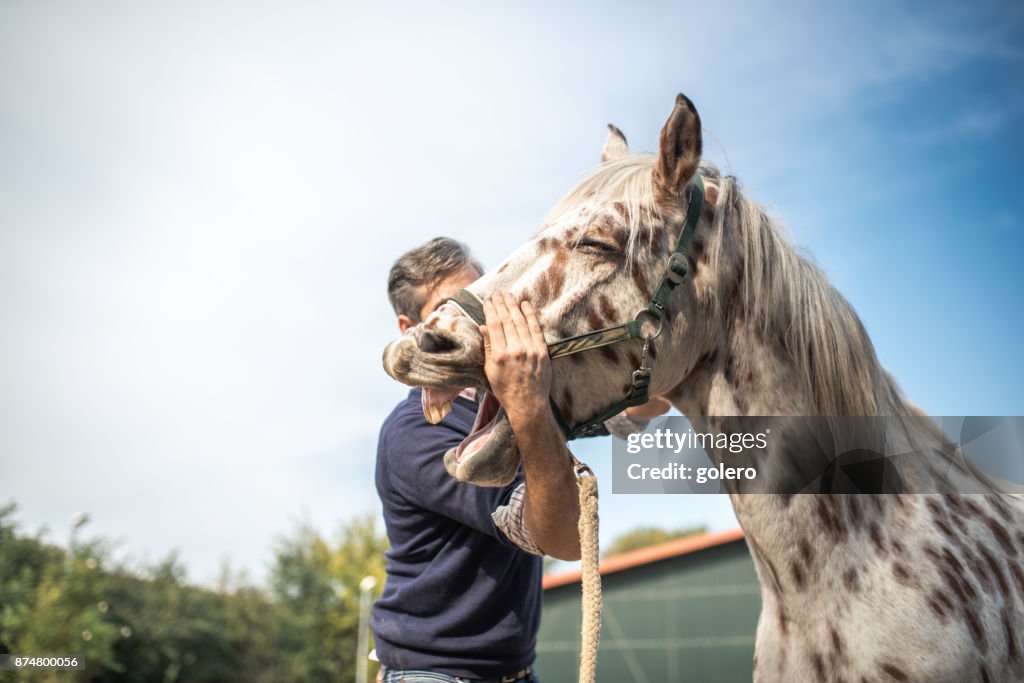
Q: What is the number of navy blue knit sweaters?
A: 1